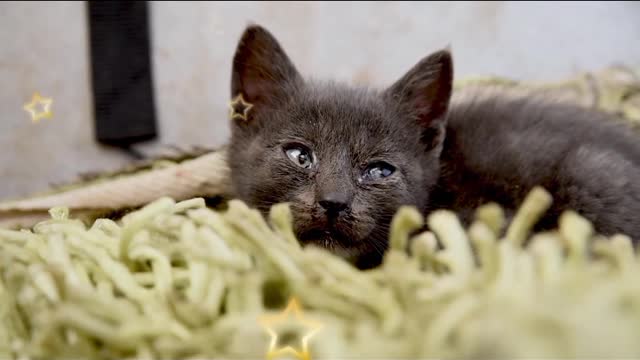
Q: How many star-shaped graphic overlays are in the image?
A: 3